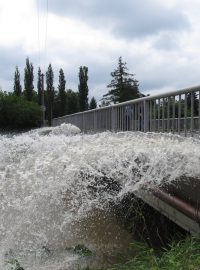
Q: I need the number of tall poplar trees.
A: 6